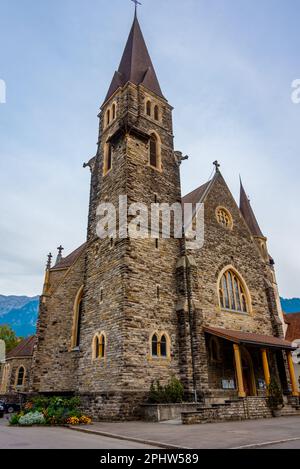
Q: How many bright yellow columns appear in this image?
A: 3